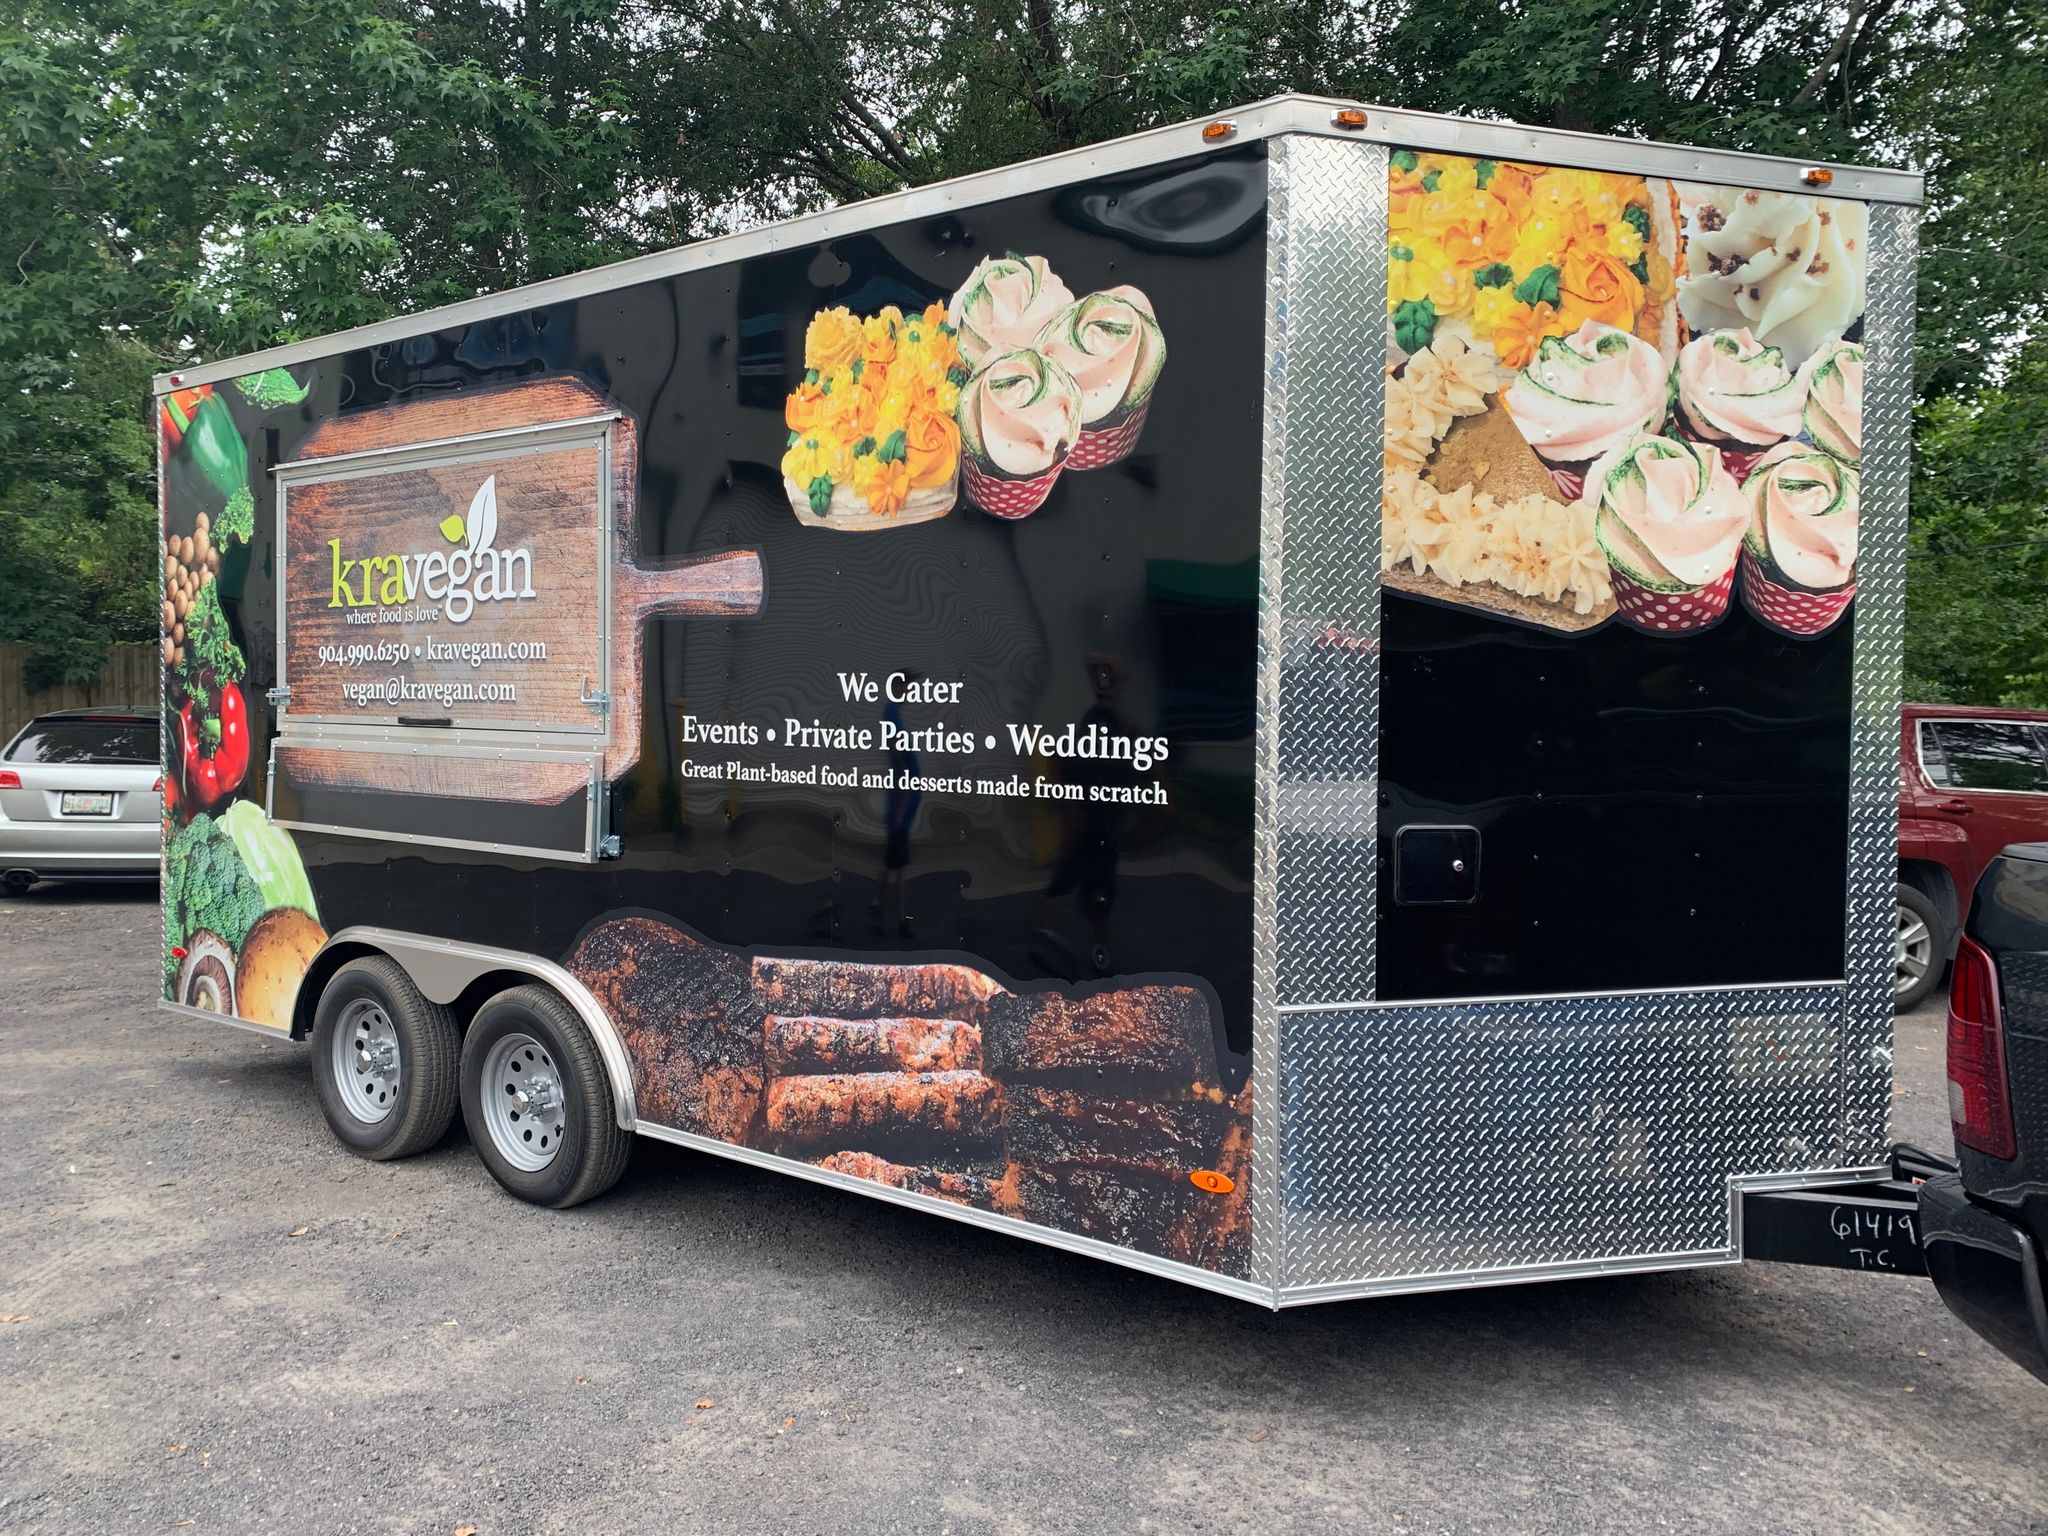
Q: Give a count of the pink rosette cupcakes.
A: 8